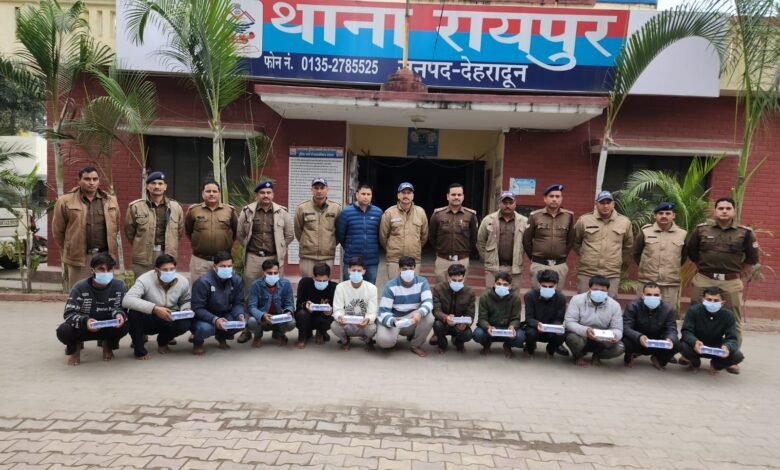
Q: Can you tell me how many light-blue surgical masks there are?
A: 13